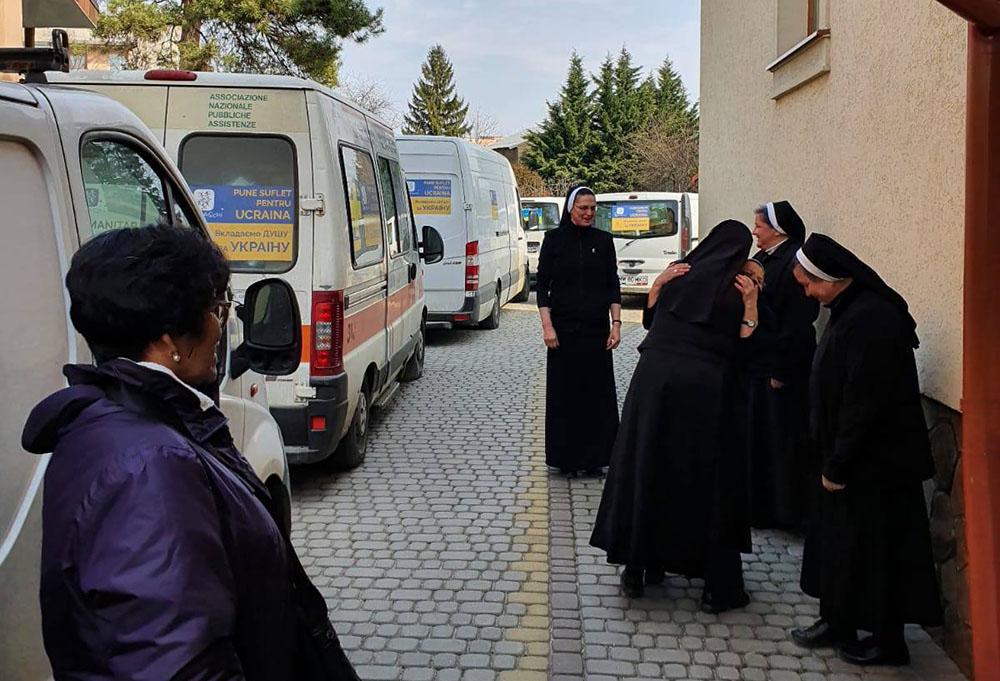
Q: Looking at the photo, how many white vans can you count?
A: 5